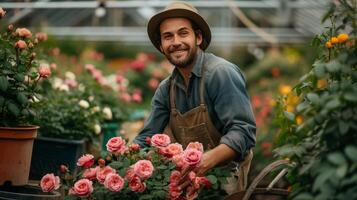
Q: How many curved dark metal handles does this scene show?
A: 1